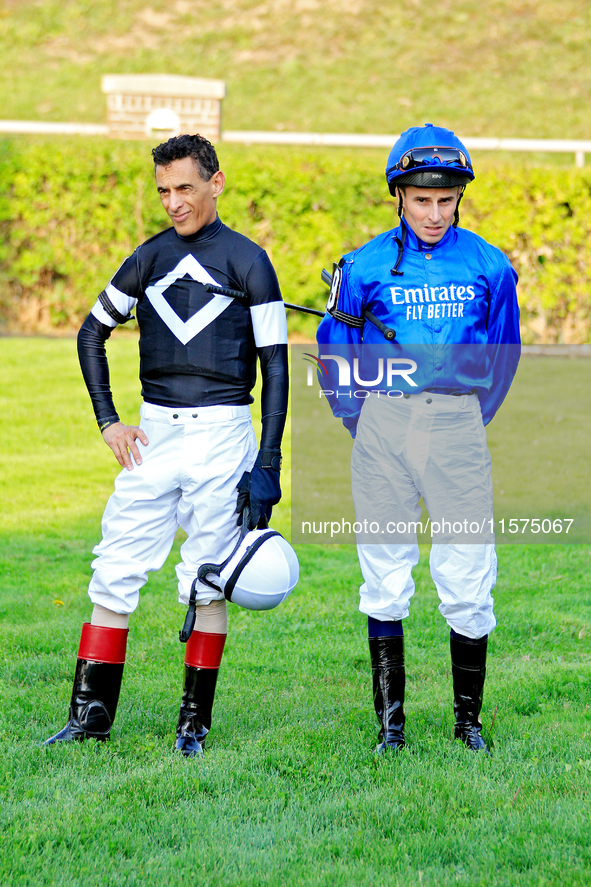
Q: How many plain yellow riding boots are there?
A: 0